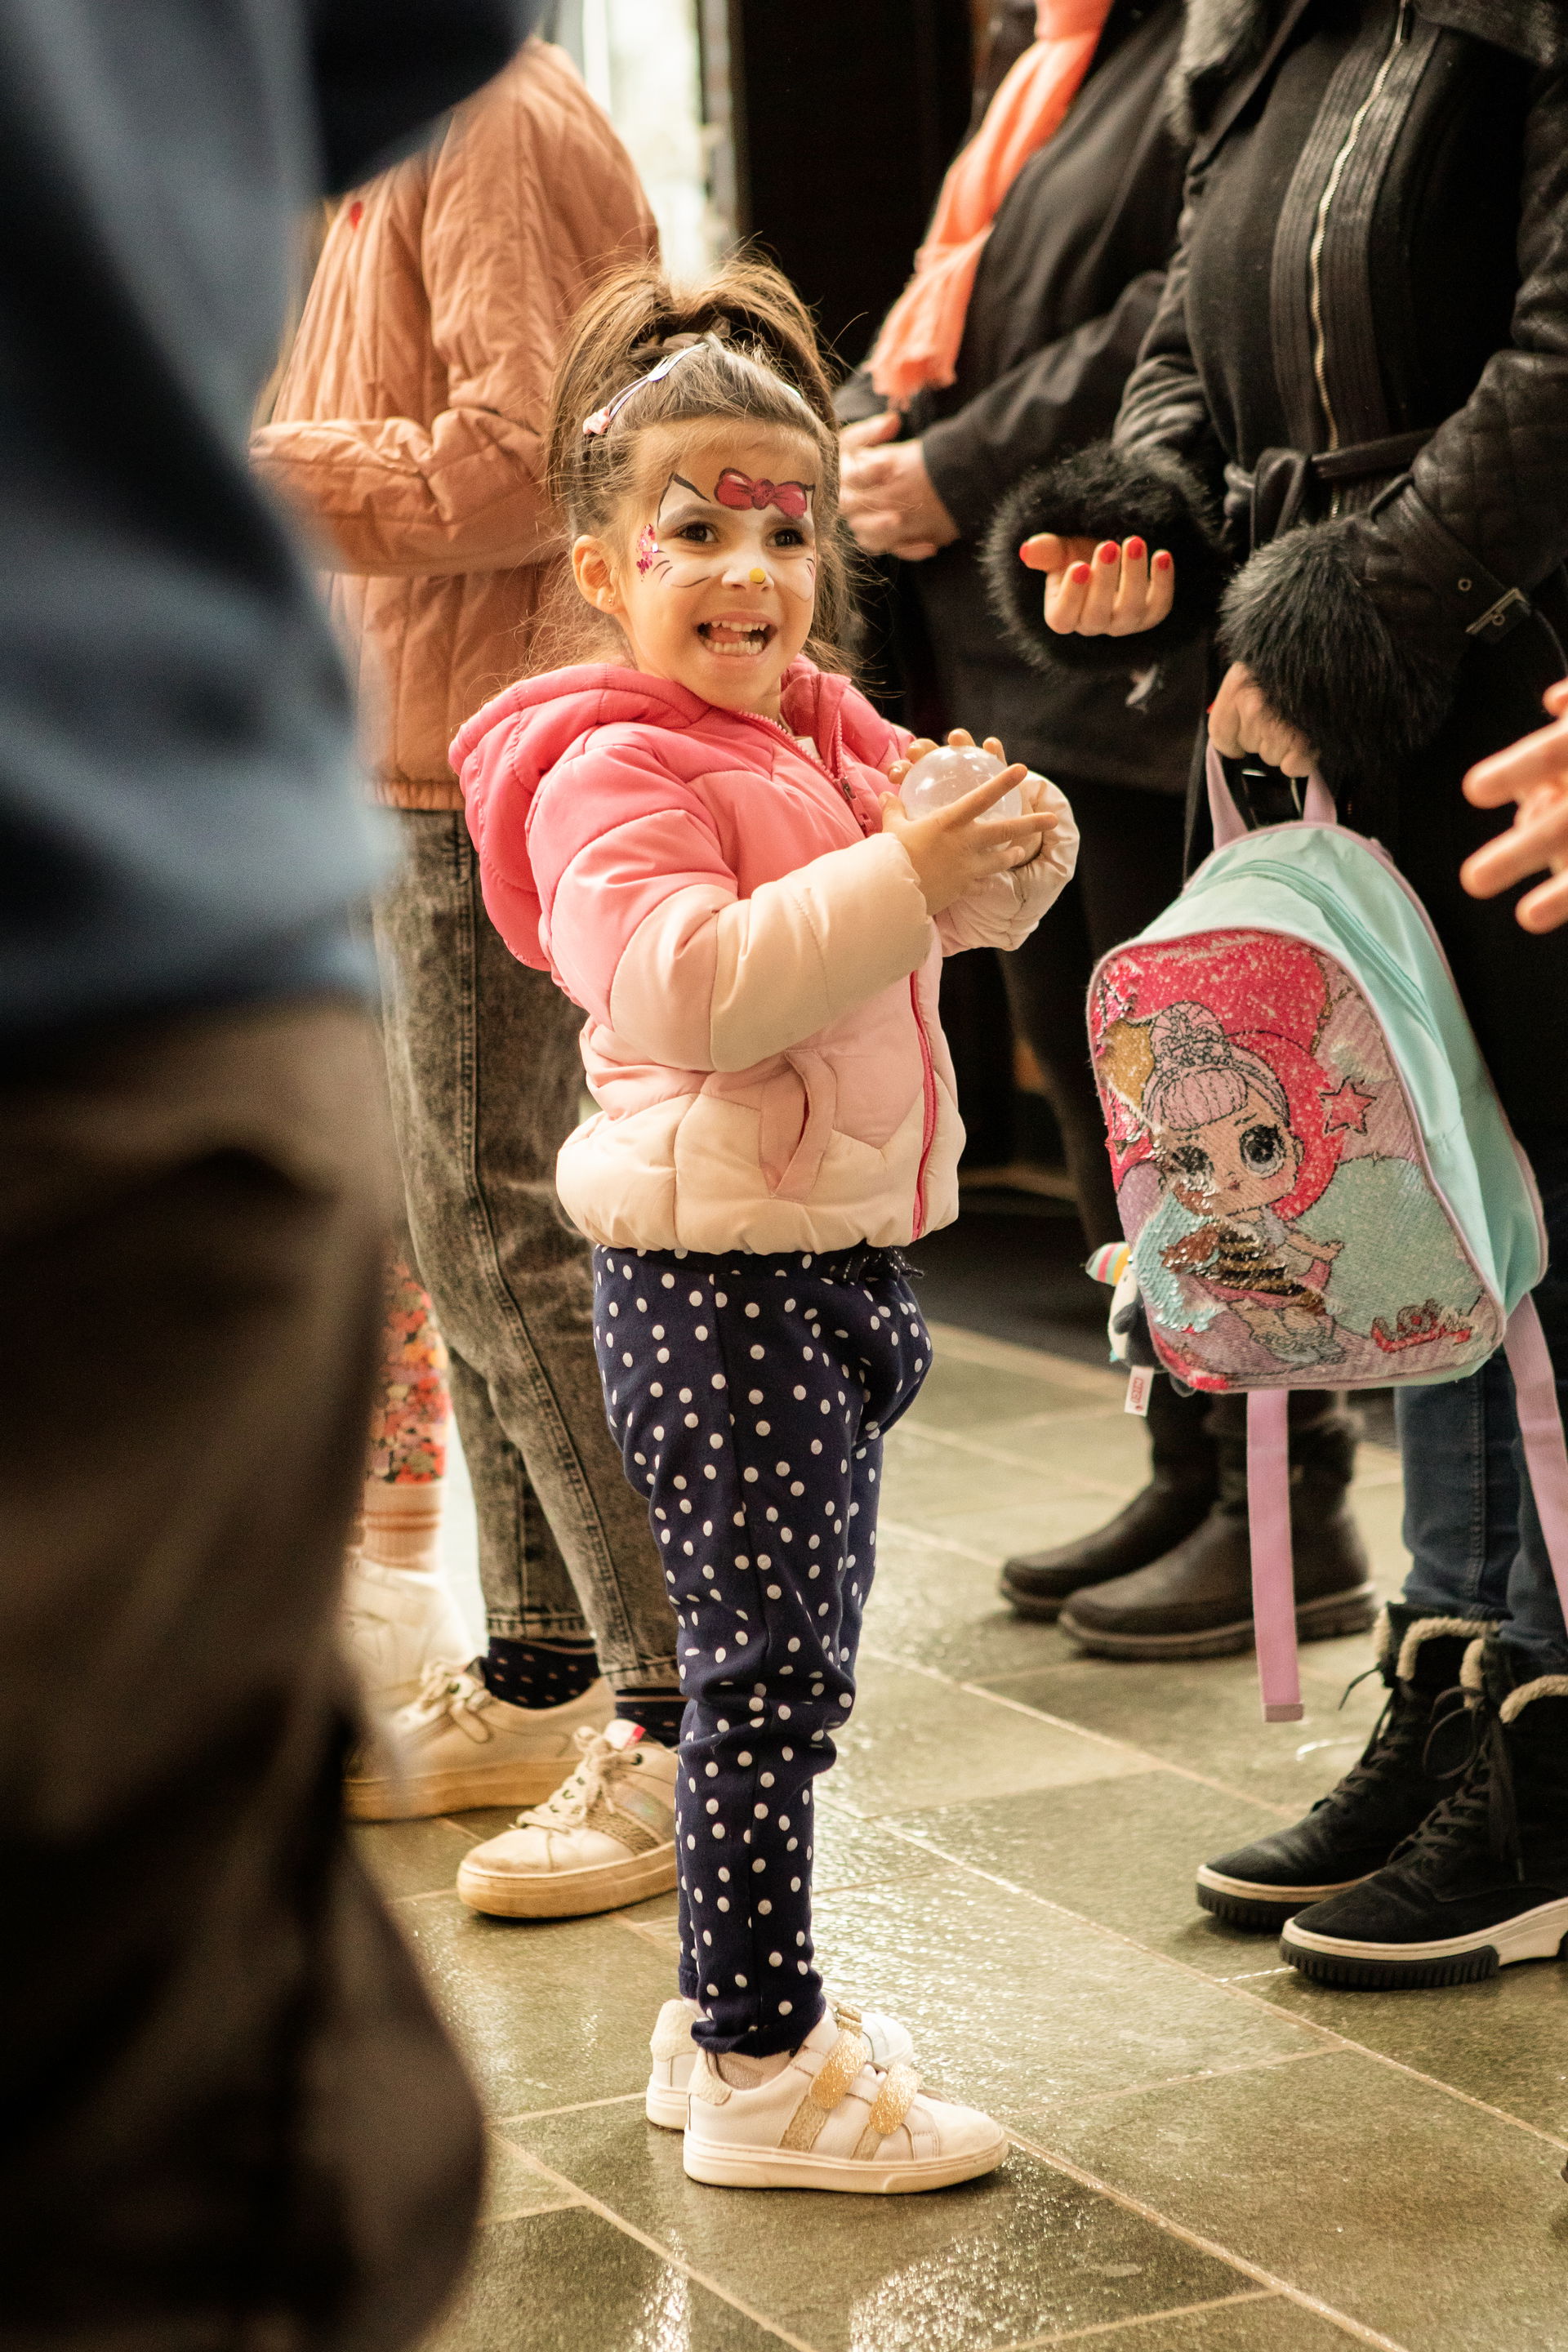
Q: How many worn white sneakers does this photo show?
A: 5